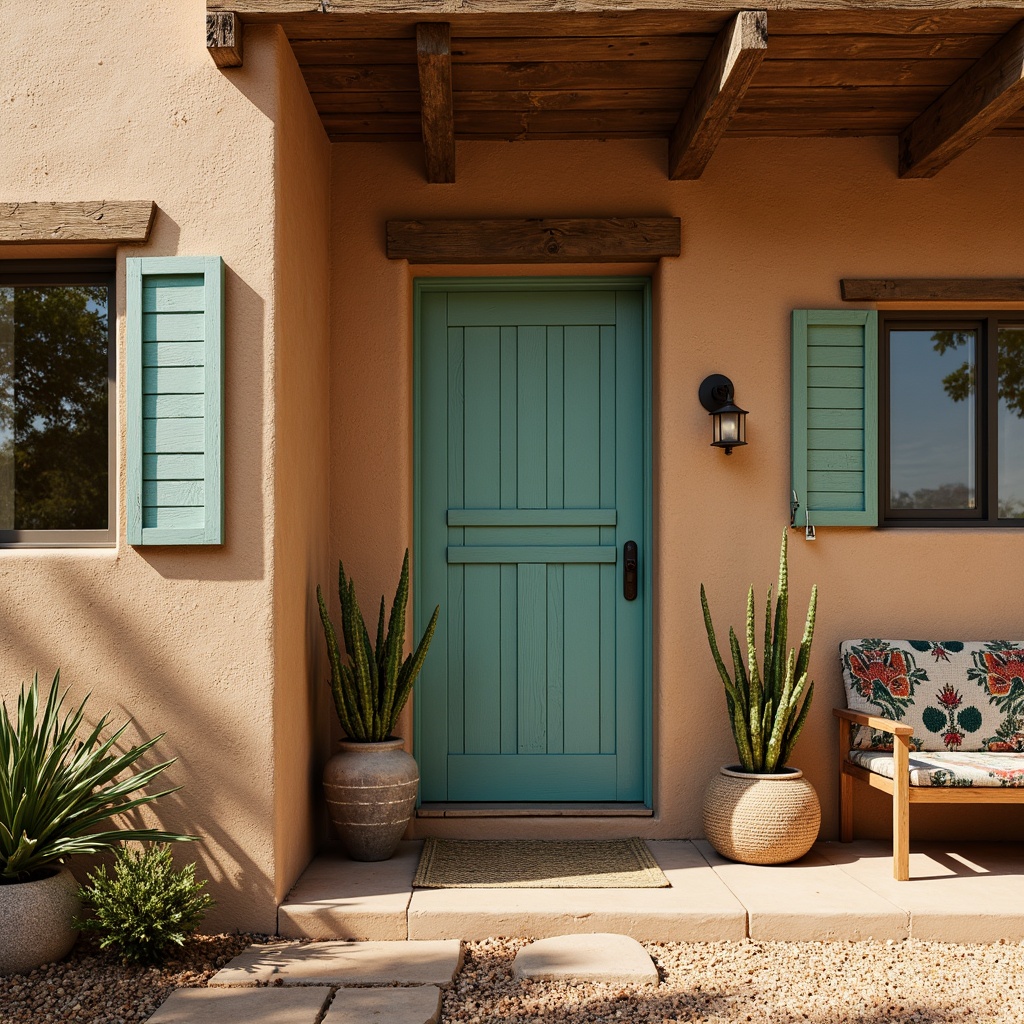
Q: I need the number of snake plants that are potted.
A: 2